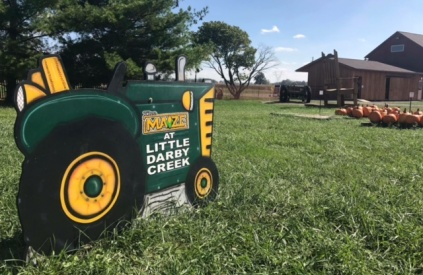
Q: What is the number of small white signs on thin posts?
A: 2